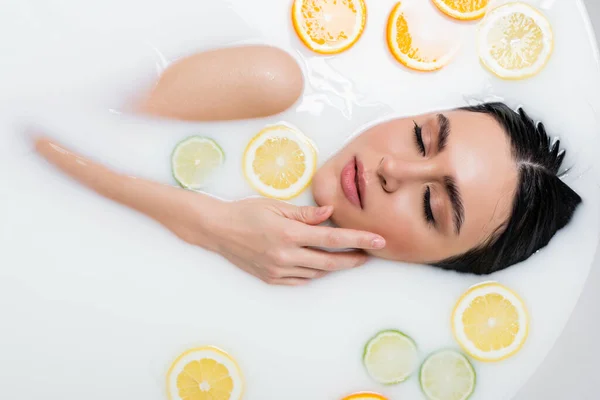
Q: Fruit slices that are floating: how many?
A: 11